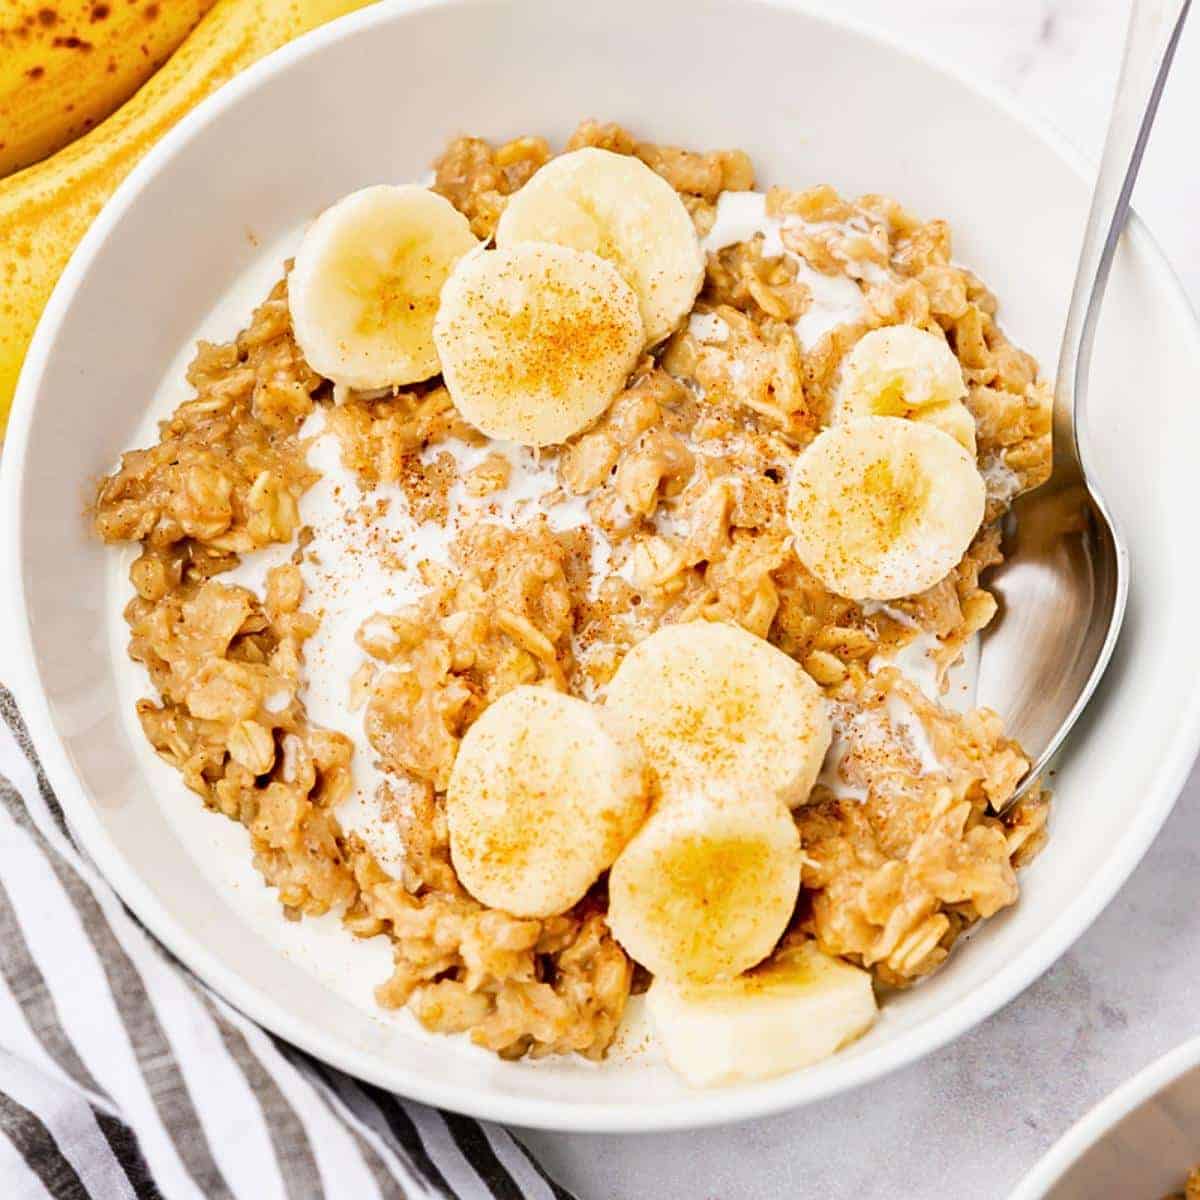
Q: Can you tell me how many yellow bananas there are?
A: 2